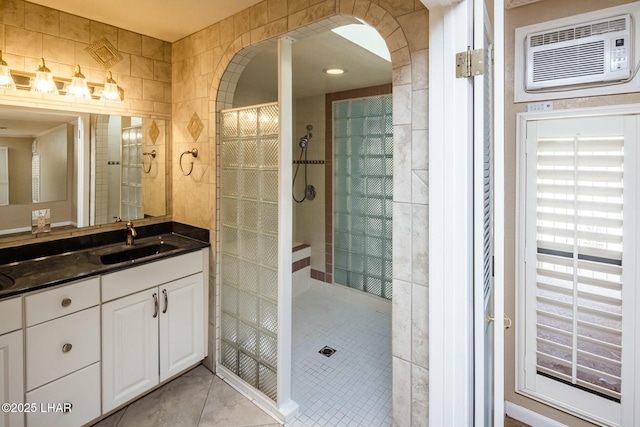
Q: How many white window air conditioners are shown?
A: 1